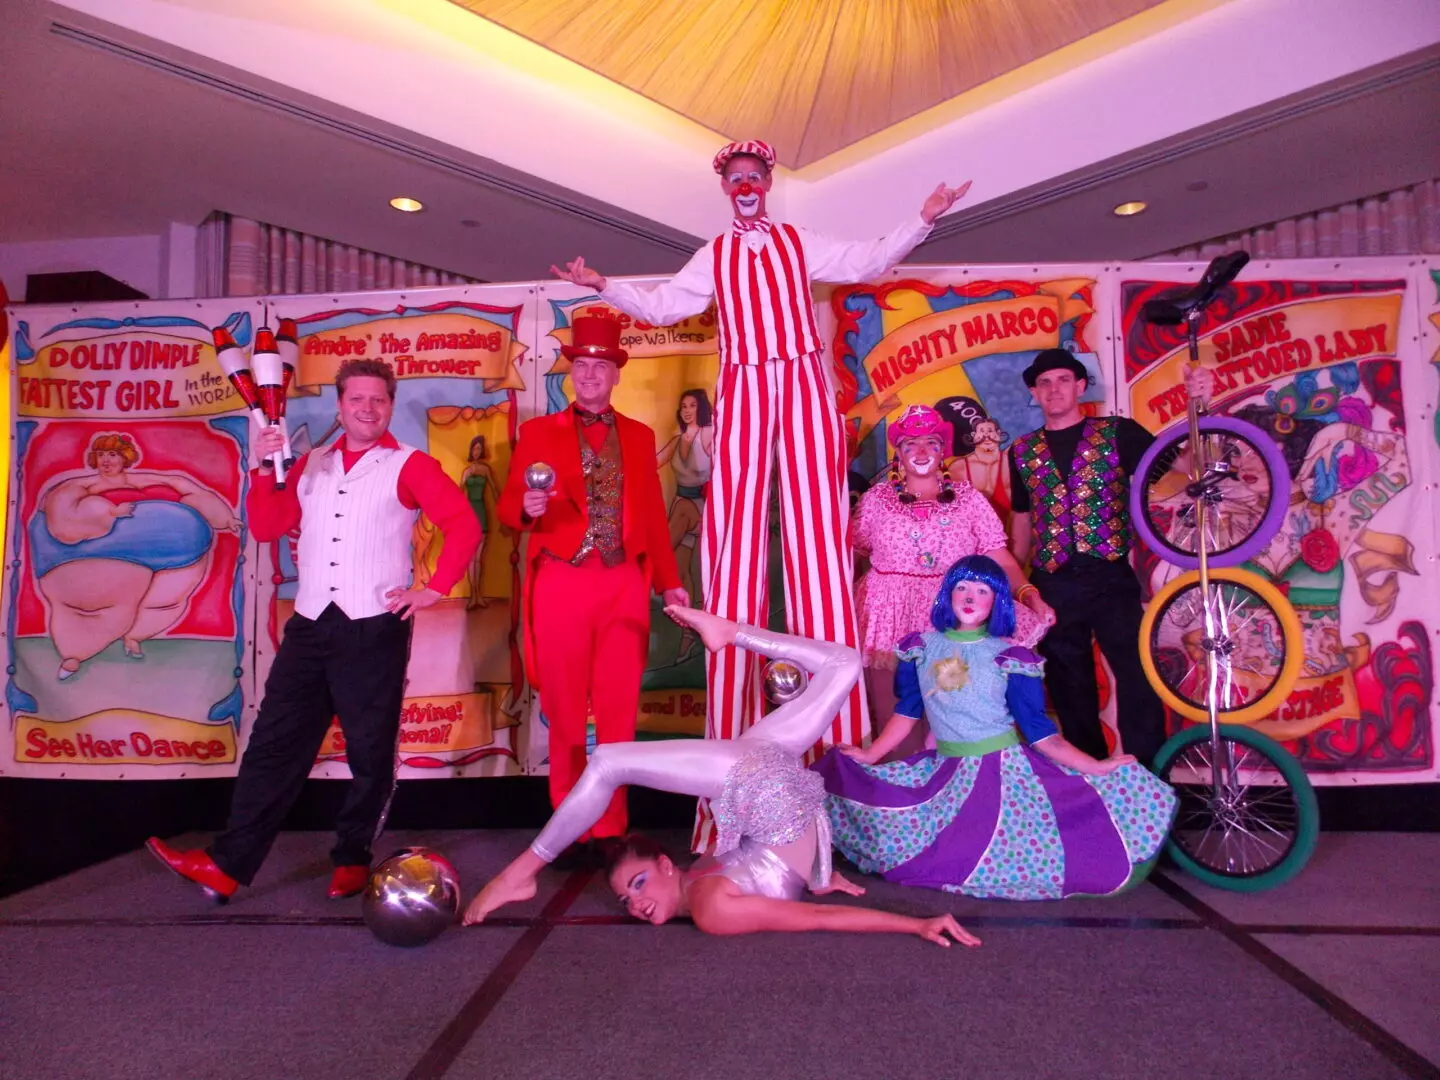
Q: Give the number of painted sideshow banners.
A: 5